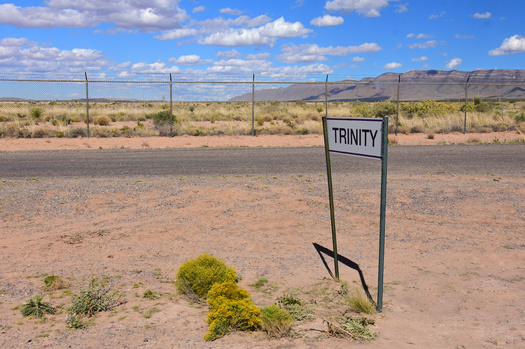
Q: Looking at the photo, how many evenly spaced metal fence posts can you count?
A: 6